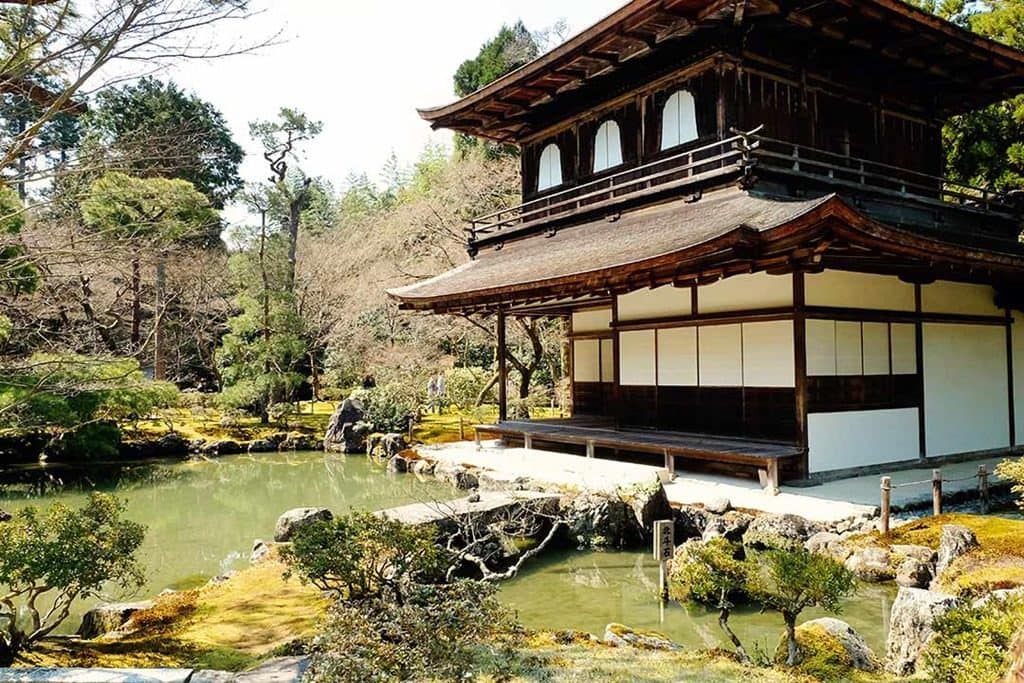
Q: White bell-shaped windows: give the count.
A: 3